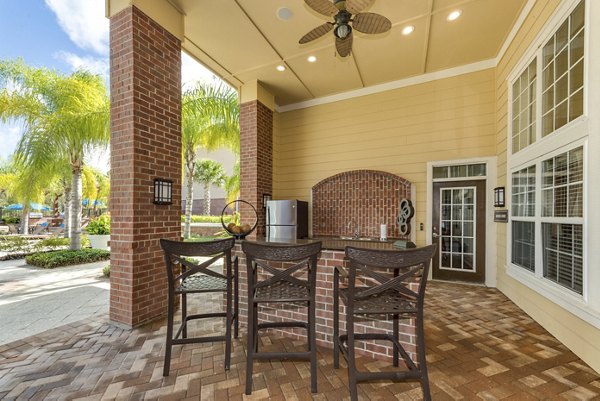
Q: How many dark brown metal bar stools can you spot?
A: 3